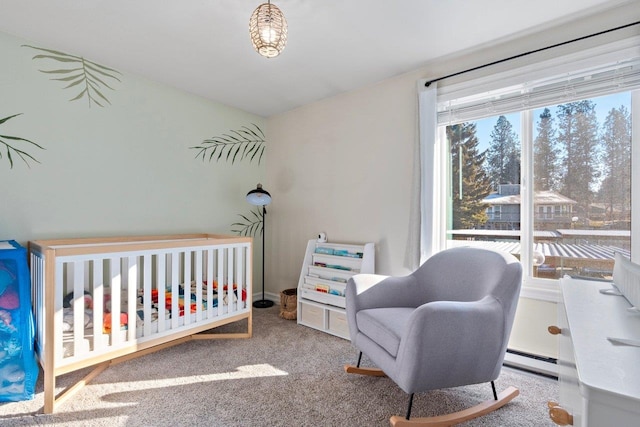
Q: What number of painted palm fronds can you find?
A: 4